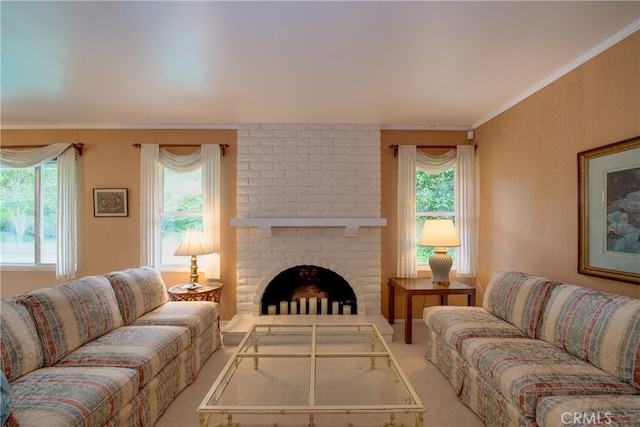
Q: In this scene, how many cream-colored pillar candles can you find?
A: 8